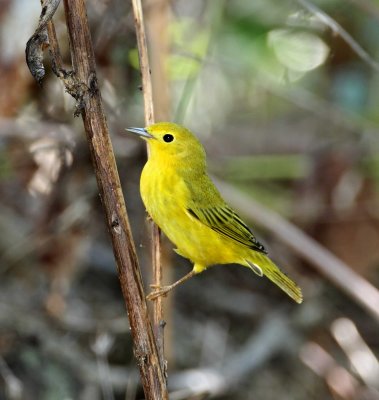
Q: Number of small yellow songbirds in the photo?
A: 1